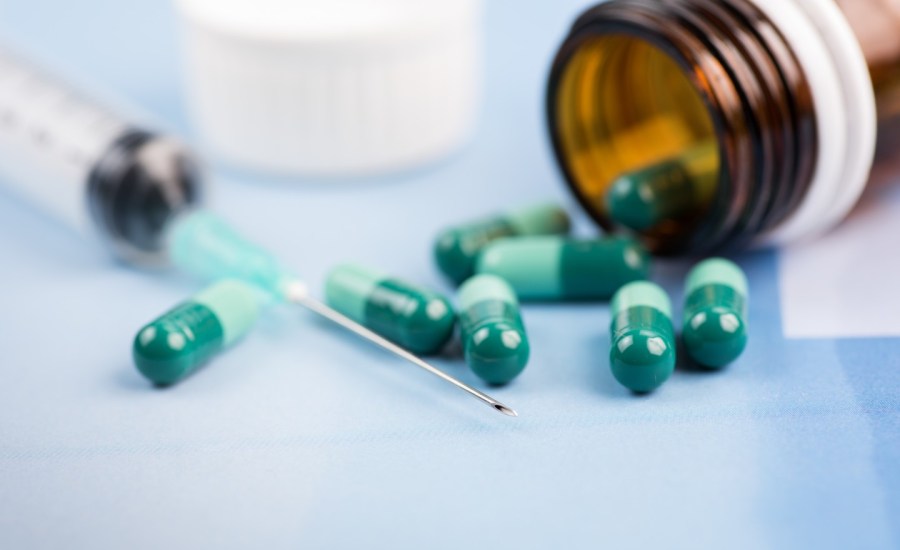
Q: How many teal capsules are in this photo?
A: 8